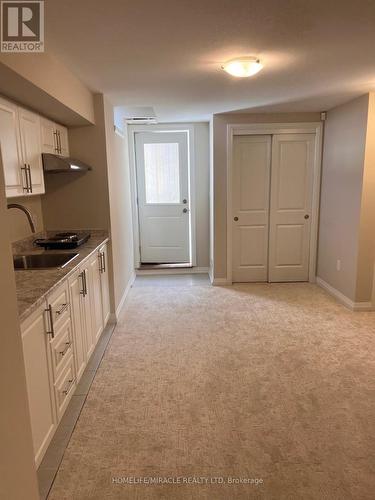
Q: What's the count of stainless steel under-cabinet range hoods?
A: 1